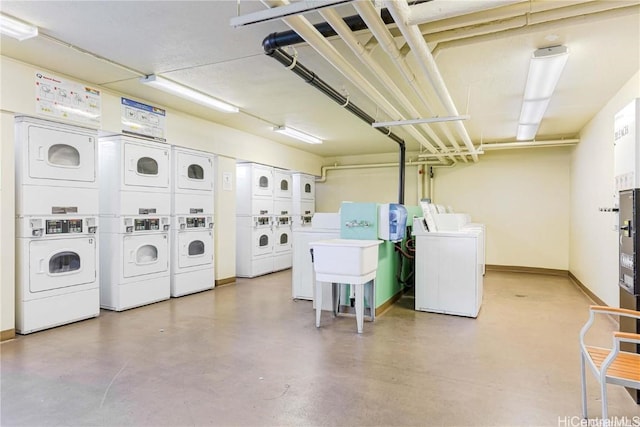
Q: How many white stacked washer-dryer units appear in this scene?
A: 6